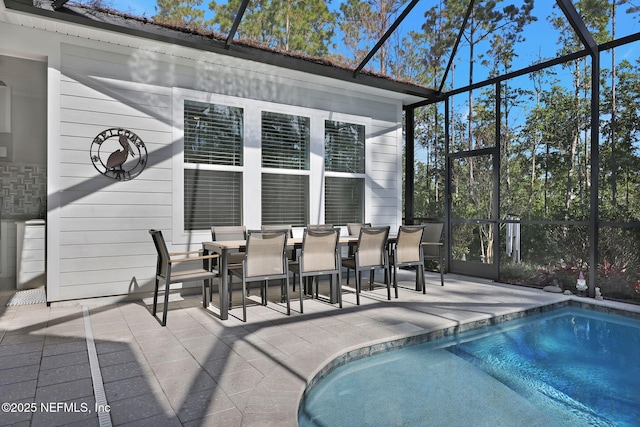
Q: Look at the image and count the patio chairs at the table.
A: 10